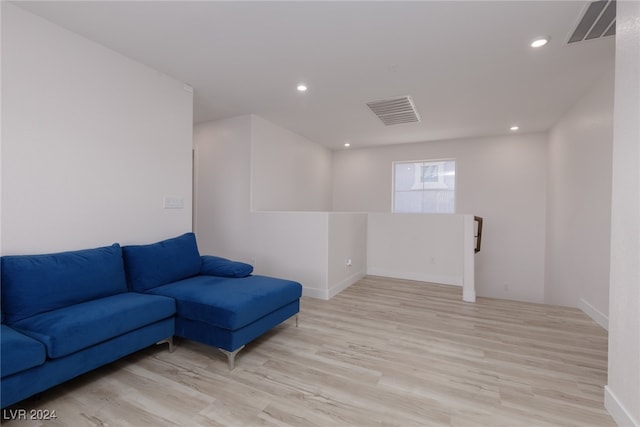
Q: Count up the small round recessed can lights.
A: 4